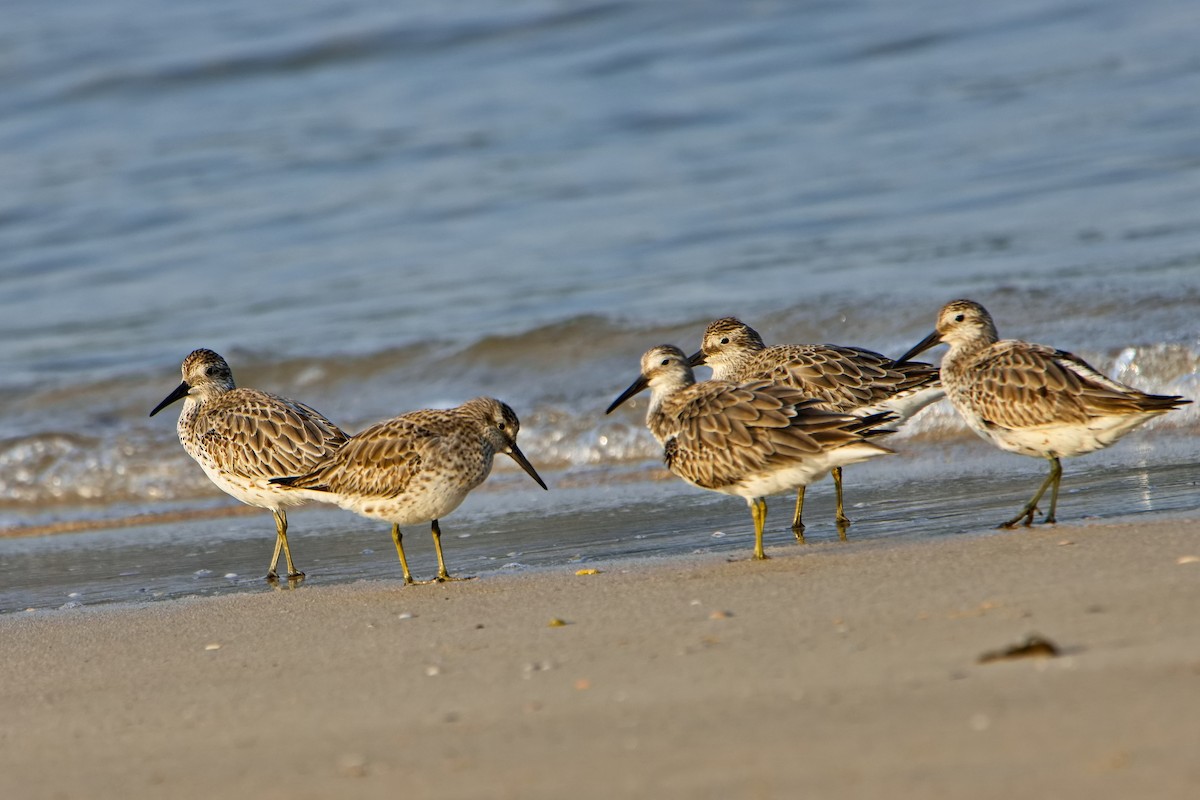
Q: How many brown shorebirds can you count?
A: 5